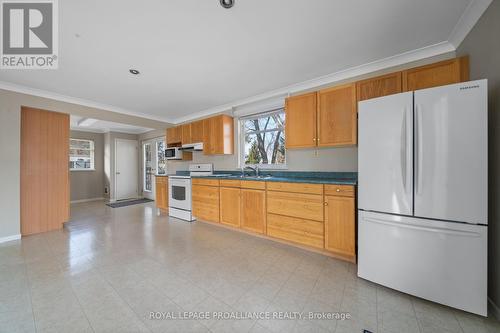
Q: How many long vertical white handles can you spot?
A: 2